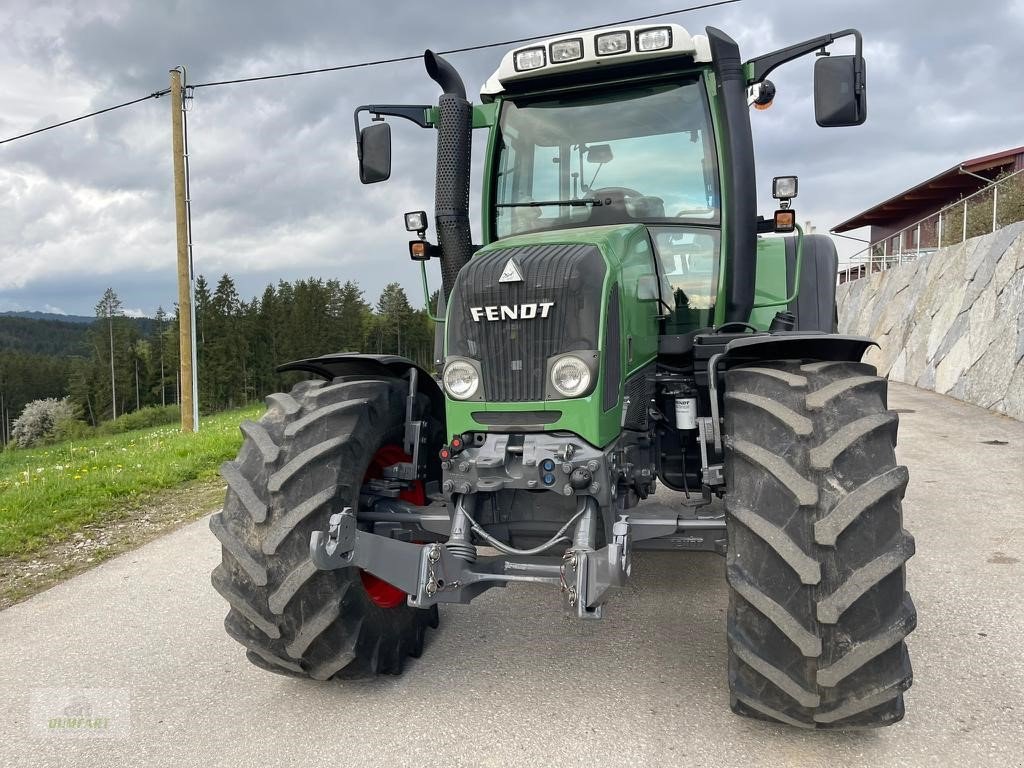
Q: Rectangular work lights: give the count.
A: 6